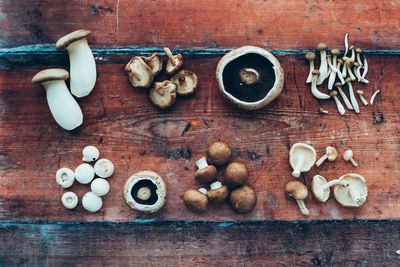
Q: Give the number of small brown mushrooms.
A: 6